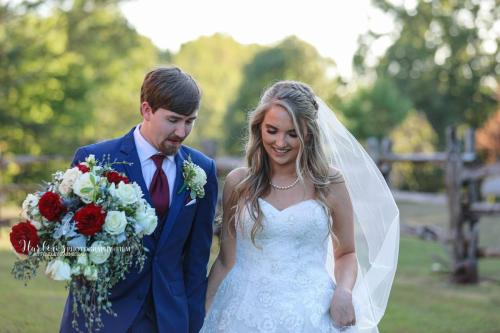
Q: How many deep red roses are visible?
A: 5